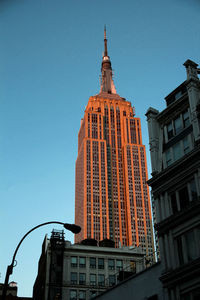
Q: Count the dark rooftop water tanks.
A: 2